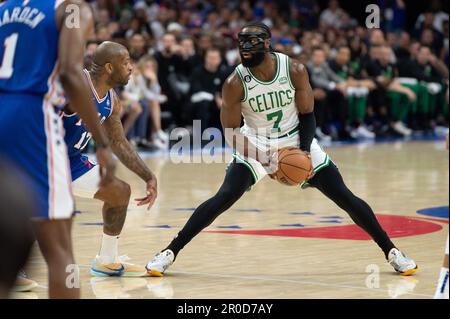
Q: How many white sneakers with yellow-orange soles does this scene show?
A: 2